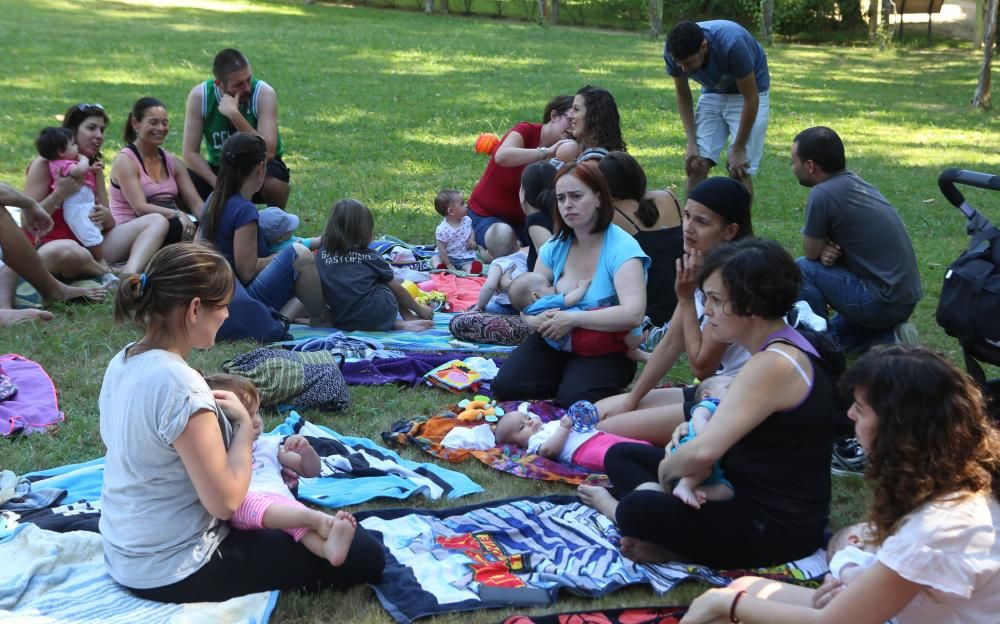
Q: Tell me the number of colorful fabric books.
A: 1